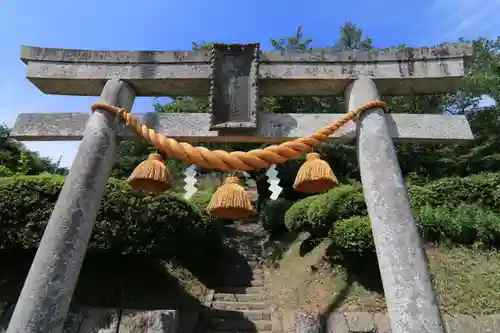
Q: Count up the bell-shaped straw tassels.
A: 3